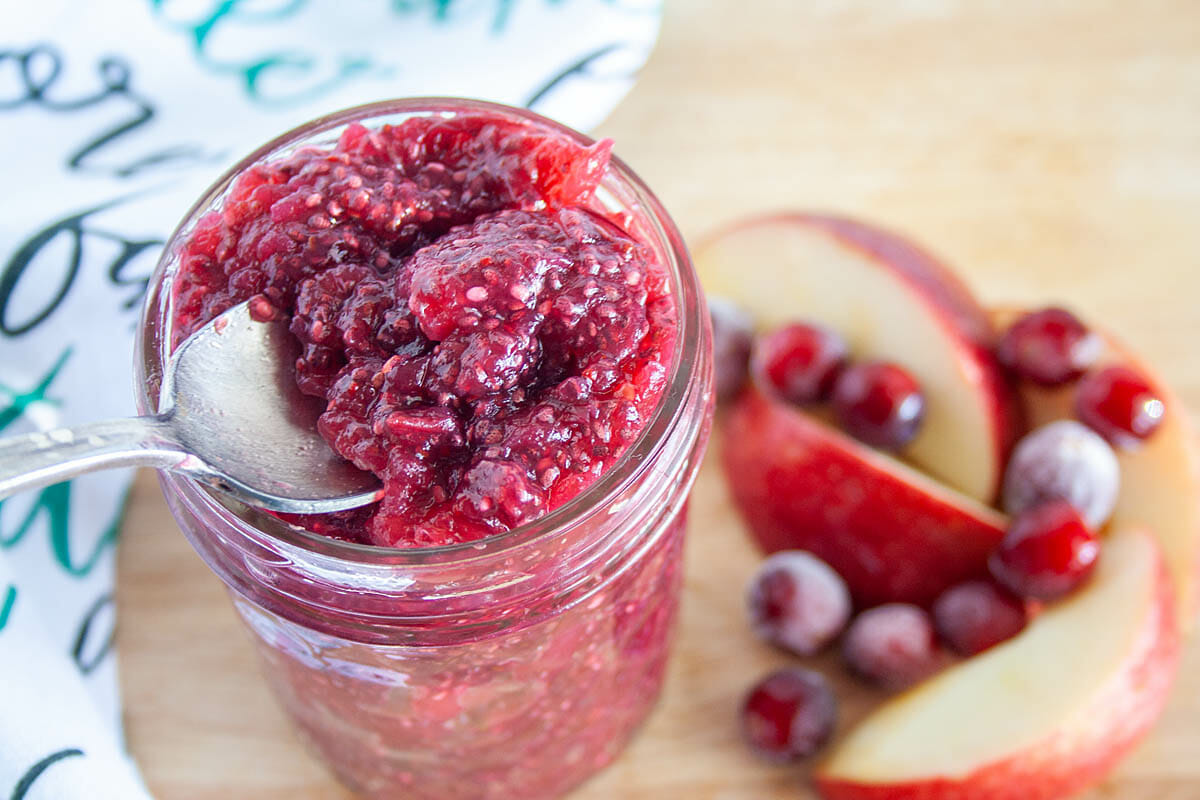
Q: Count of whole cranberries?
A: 11